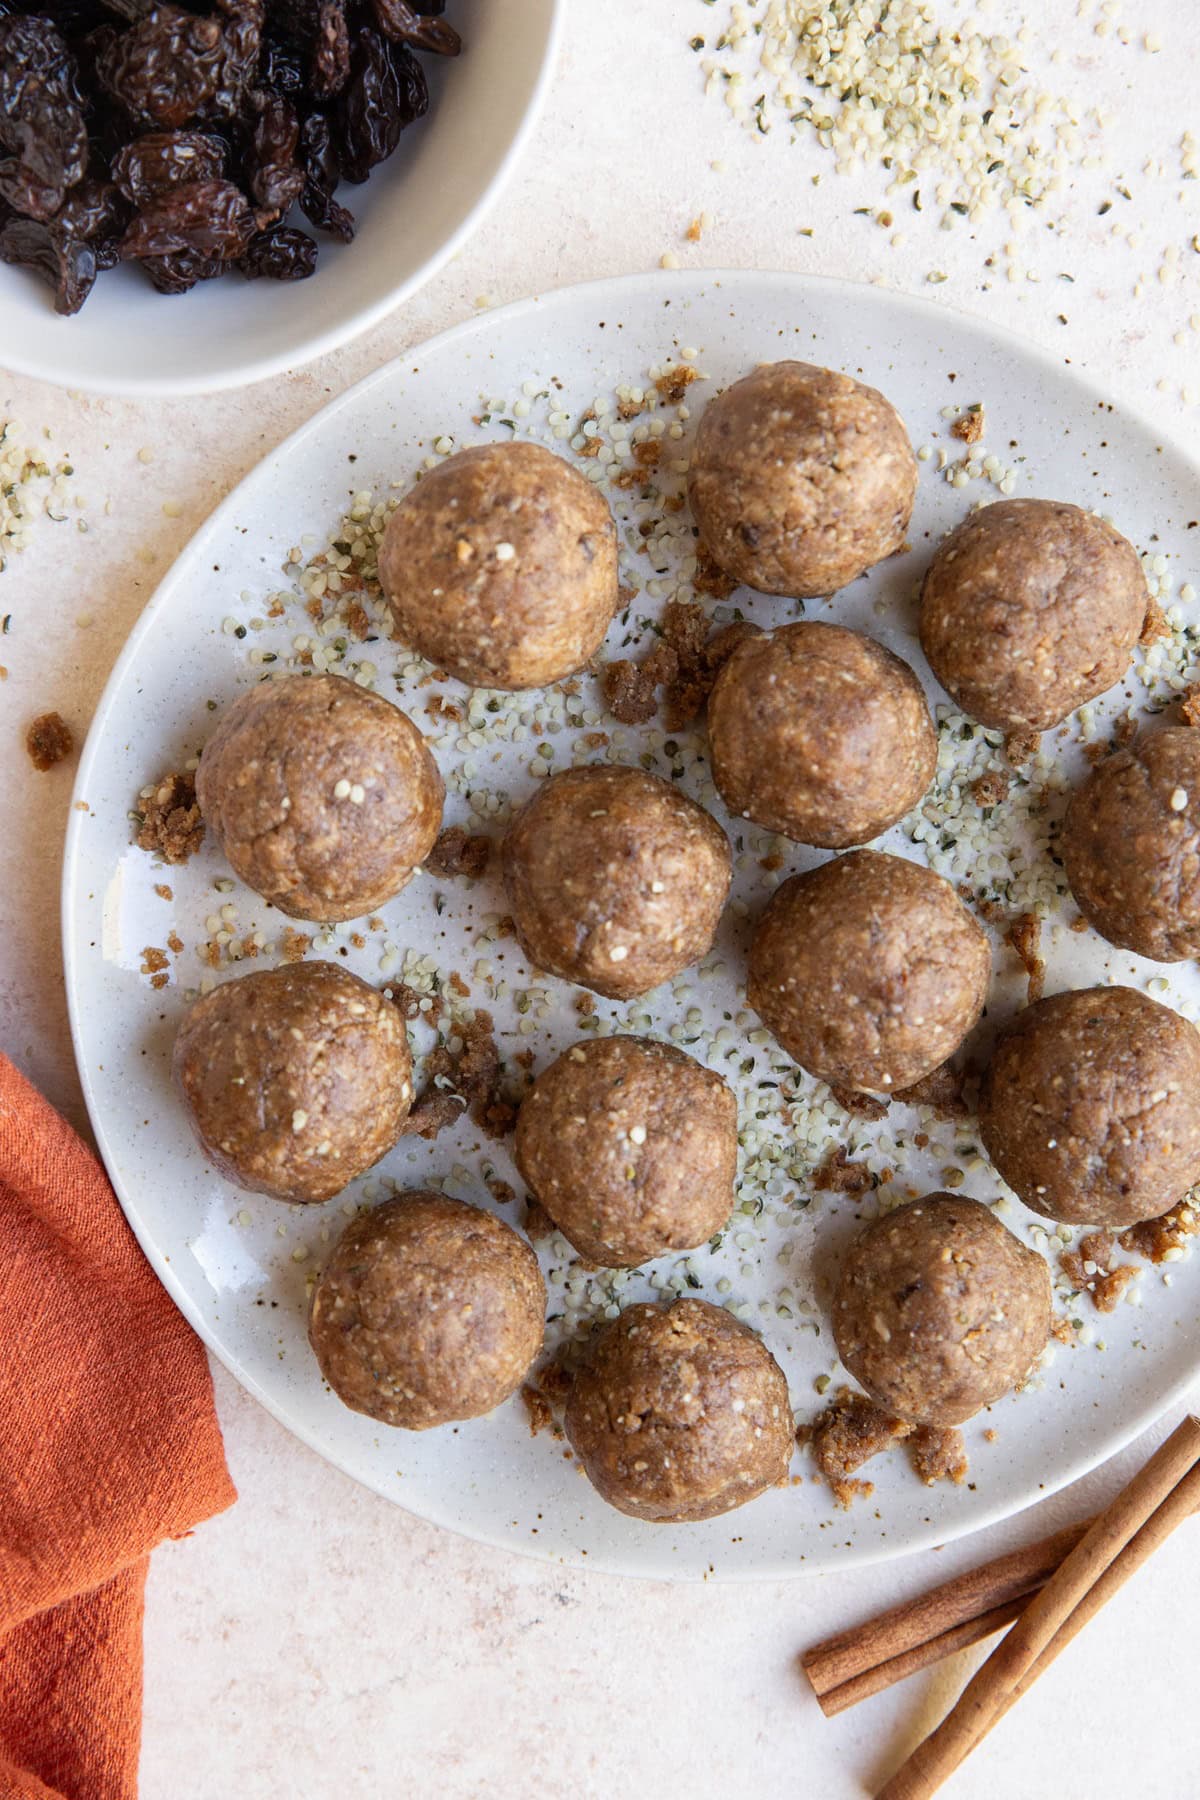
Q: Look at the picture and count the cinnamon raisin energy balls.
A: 14